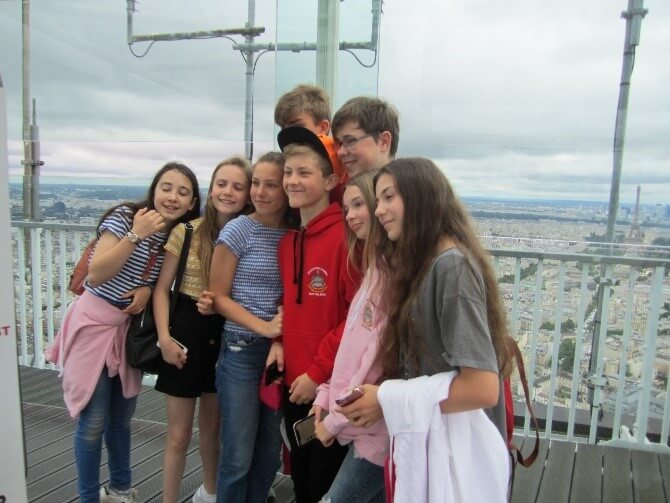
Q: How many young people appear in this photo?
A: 8